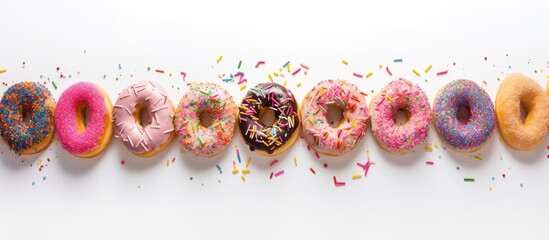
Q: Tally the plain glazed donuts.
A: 1